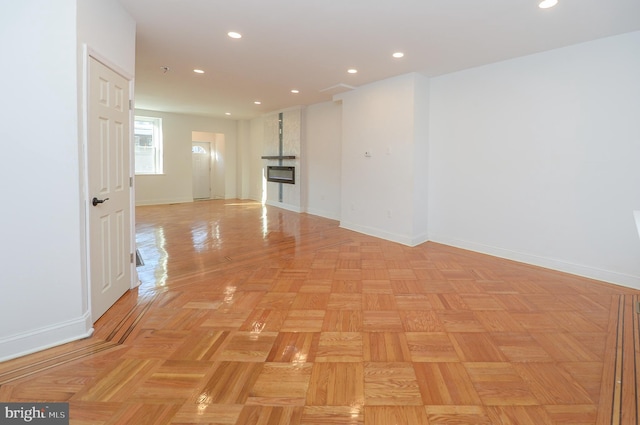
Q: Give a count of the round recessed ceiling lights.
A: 8